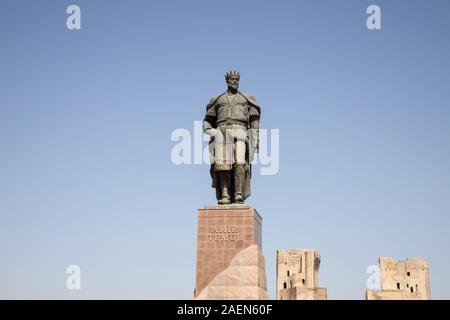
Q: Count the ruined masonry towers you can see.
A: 2